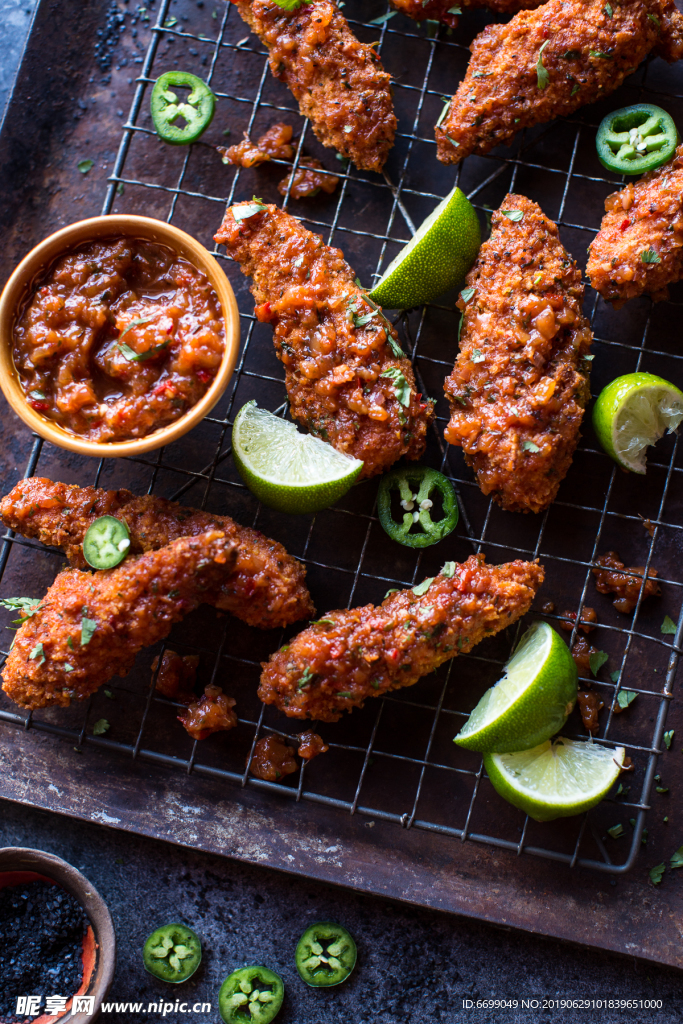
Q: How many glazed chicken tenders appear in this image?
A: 9